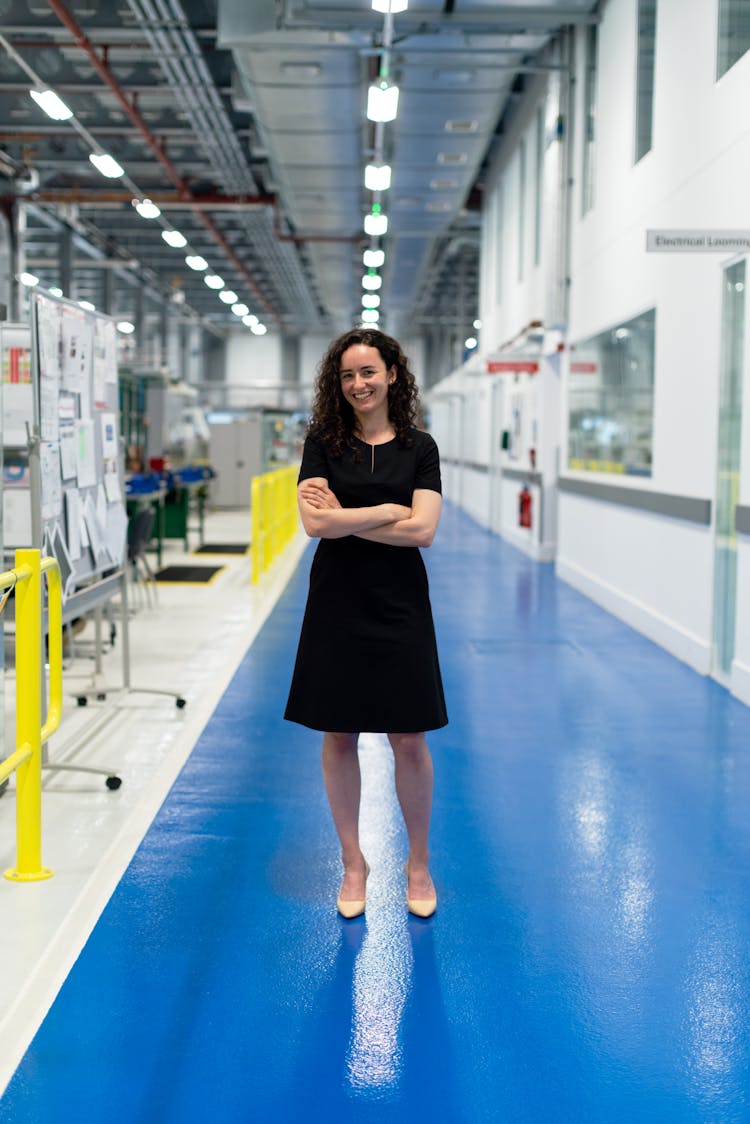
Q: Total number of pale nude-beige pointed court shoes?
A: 2